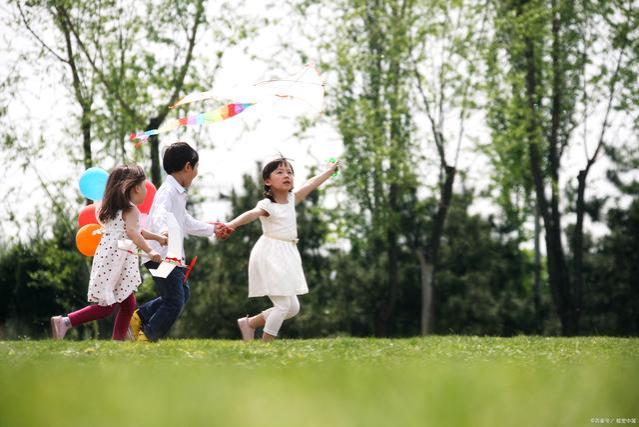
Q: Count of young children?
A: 3